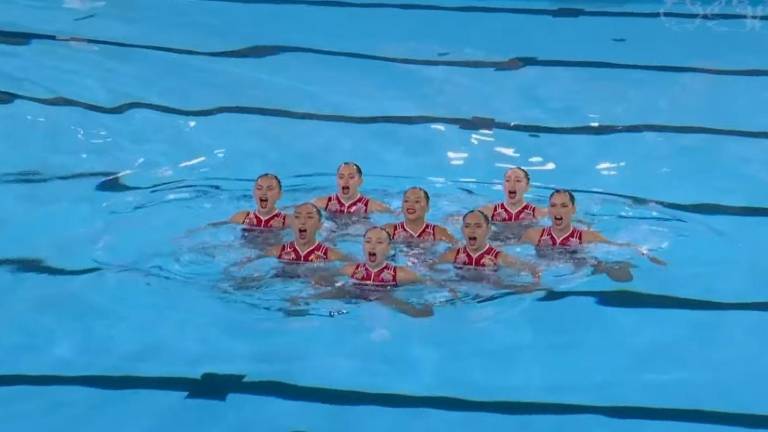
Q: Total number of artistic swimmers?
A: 8